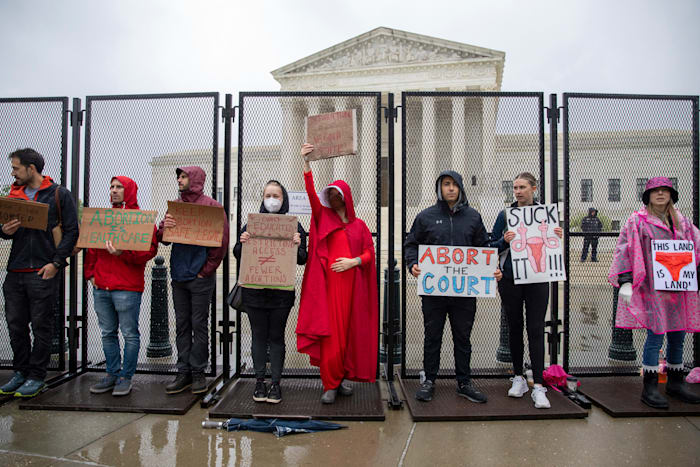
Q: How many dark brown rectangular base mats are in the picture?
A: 5